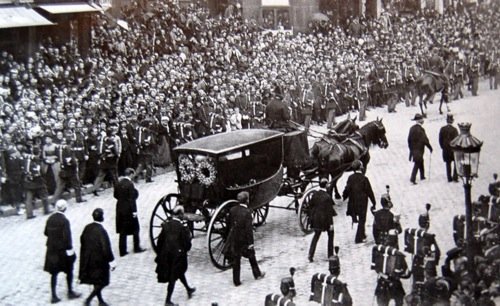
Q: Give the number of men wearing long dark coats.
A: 9